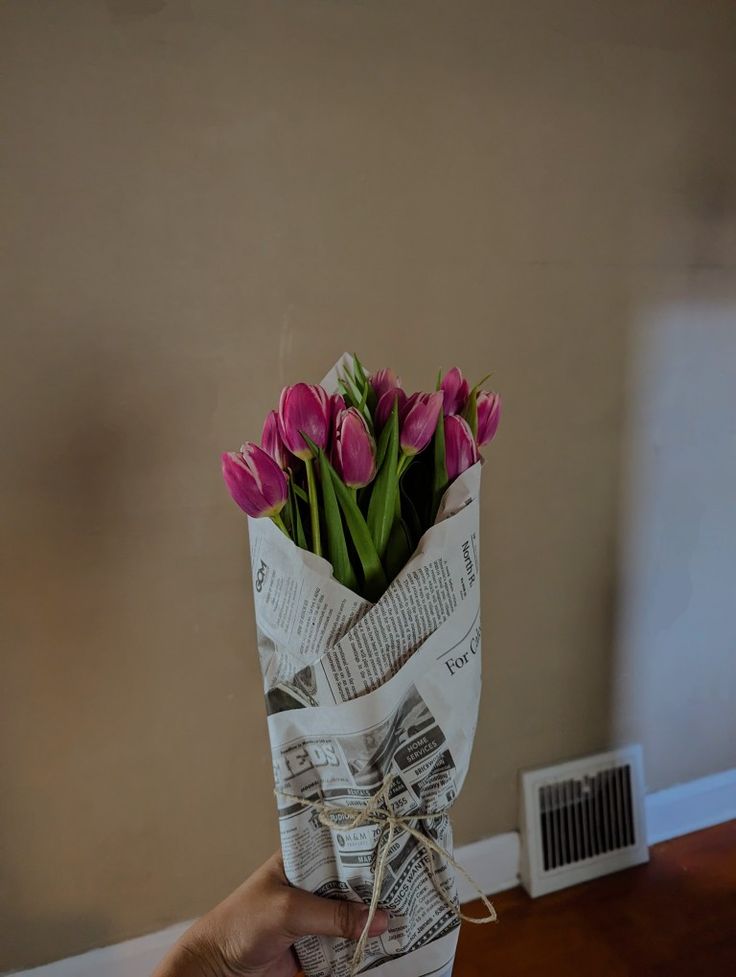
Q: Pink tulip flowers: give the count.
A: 11